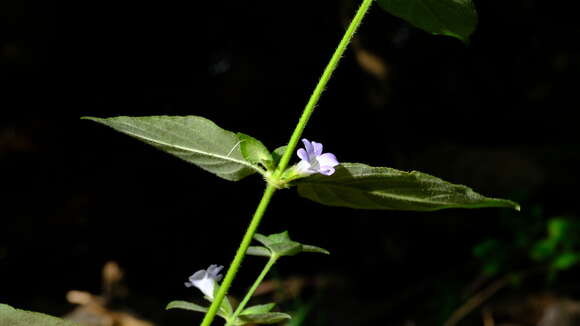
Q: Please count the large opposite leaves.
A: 2